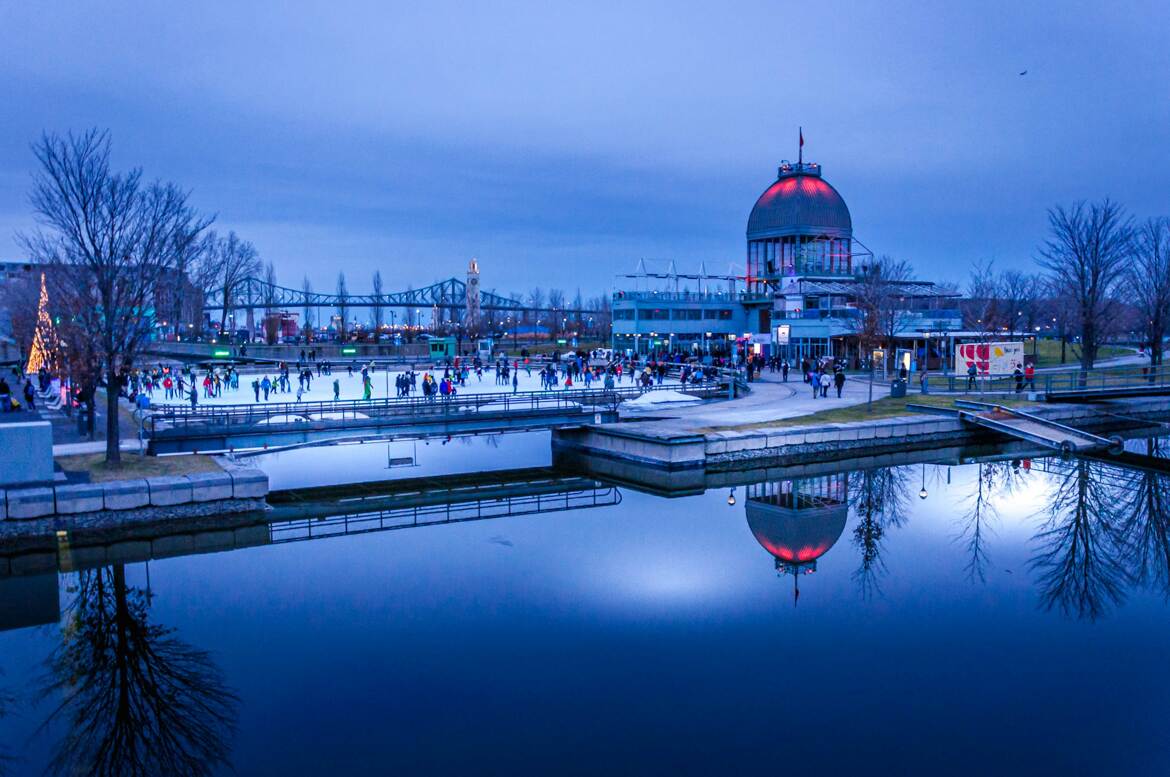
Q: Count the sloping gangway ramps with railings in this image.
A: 1